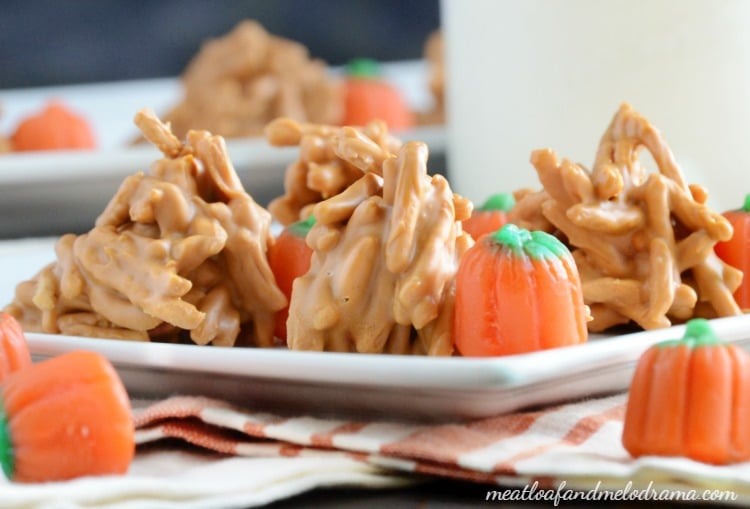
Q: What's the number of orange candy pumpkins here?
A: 9